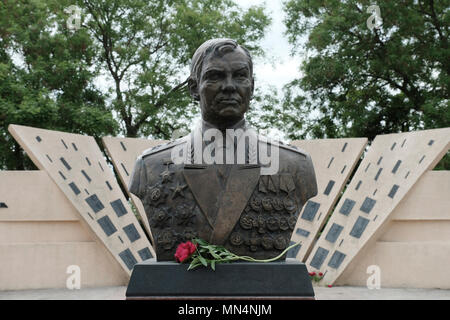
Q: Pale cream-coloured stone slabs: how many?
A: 4